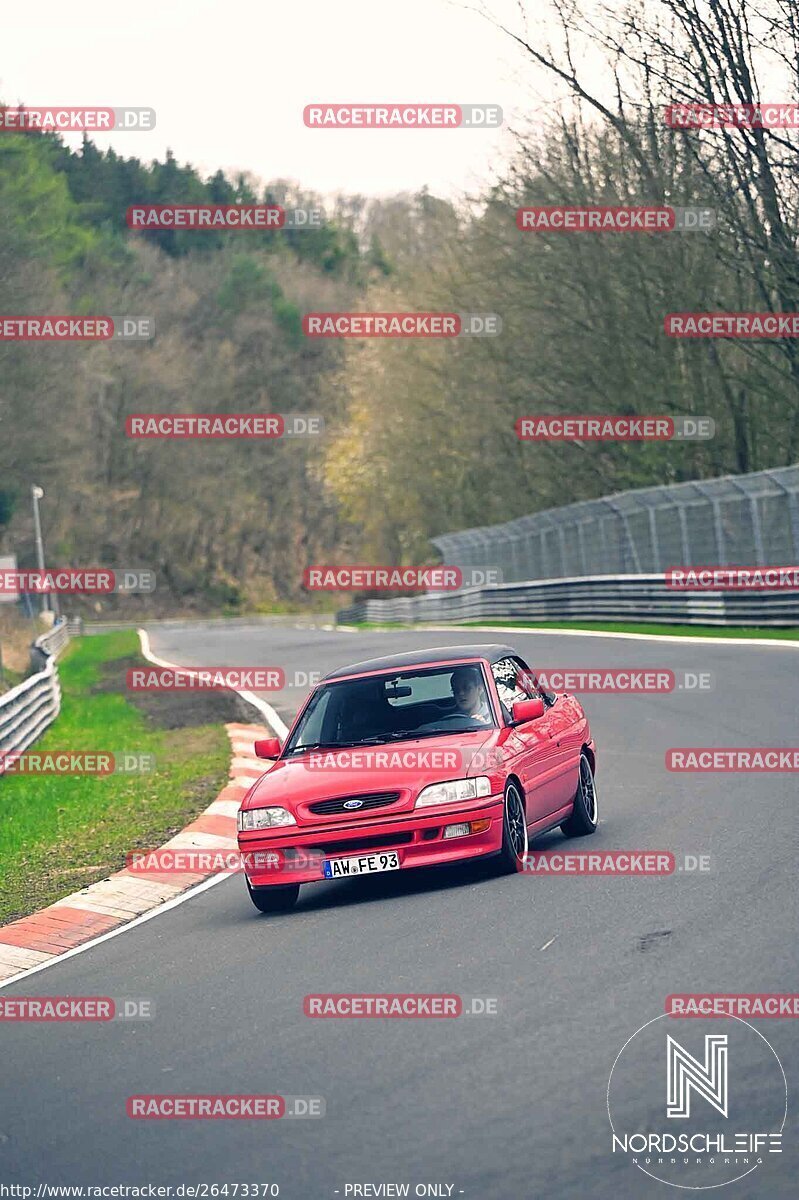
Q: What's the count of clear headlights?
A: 2